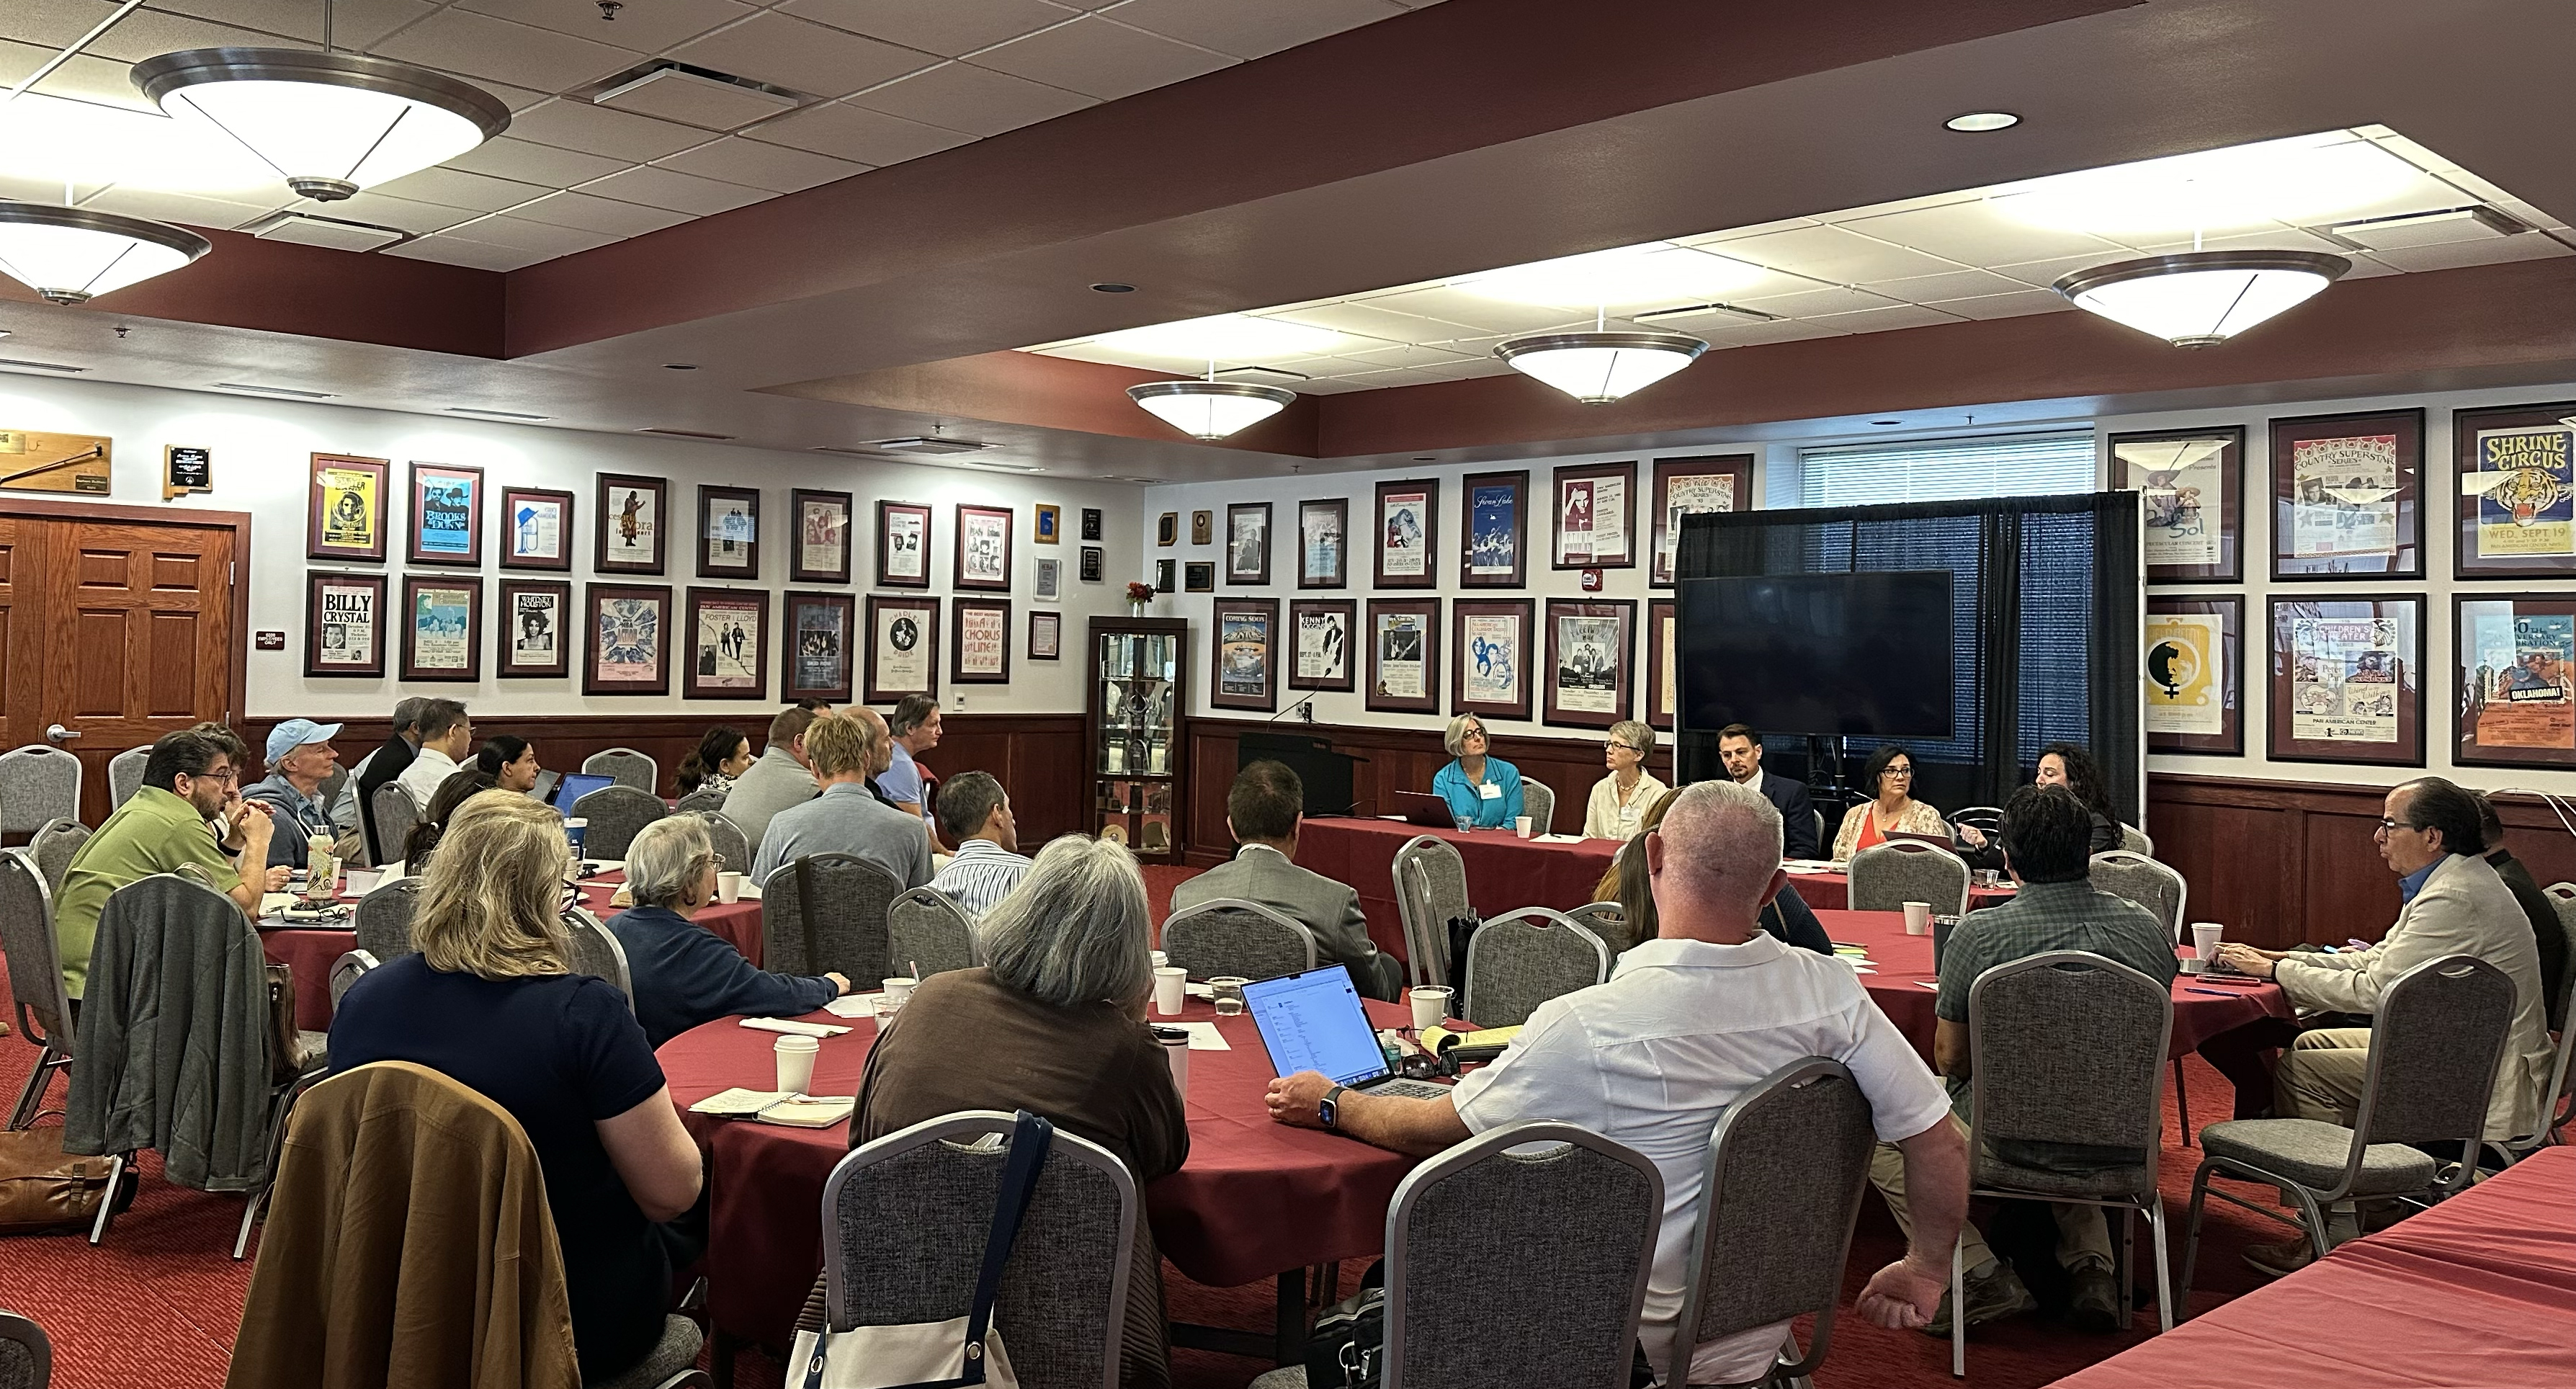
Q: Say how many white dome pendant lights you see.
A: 5